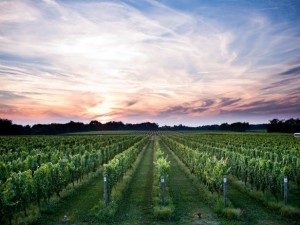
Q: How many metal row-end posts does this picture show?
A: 4